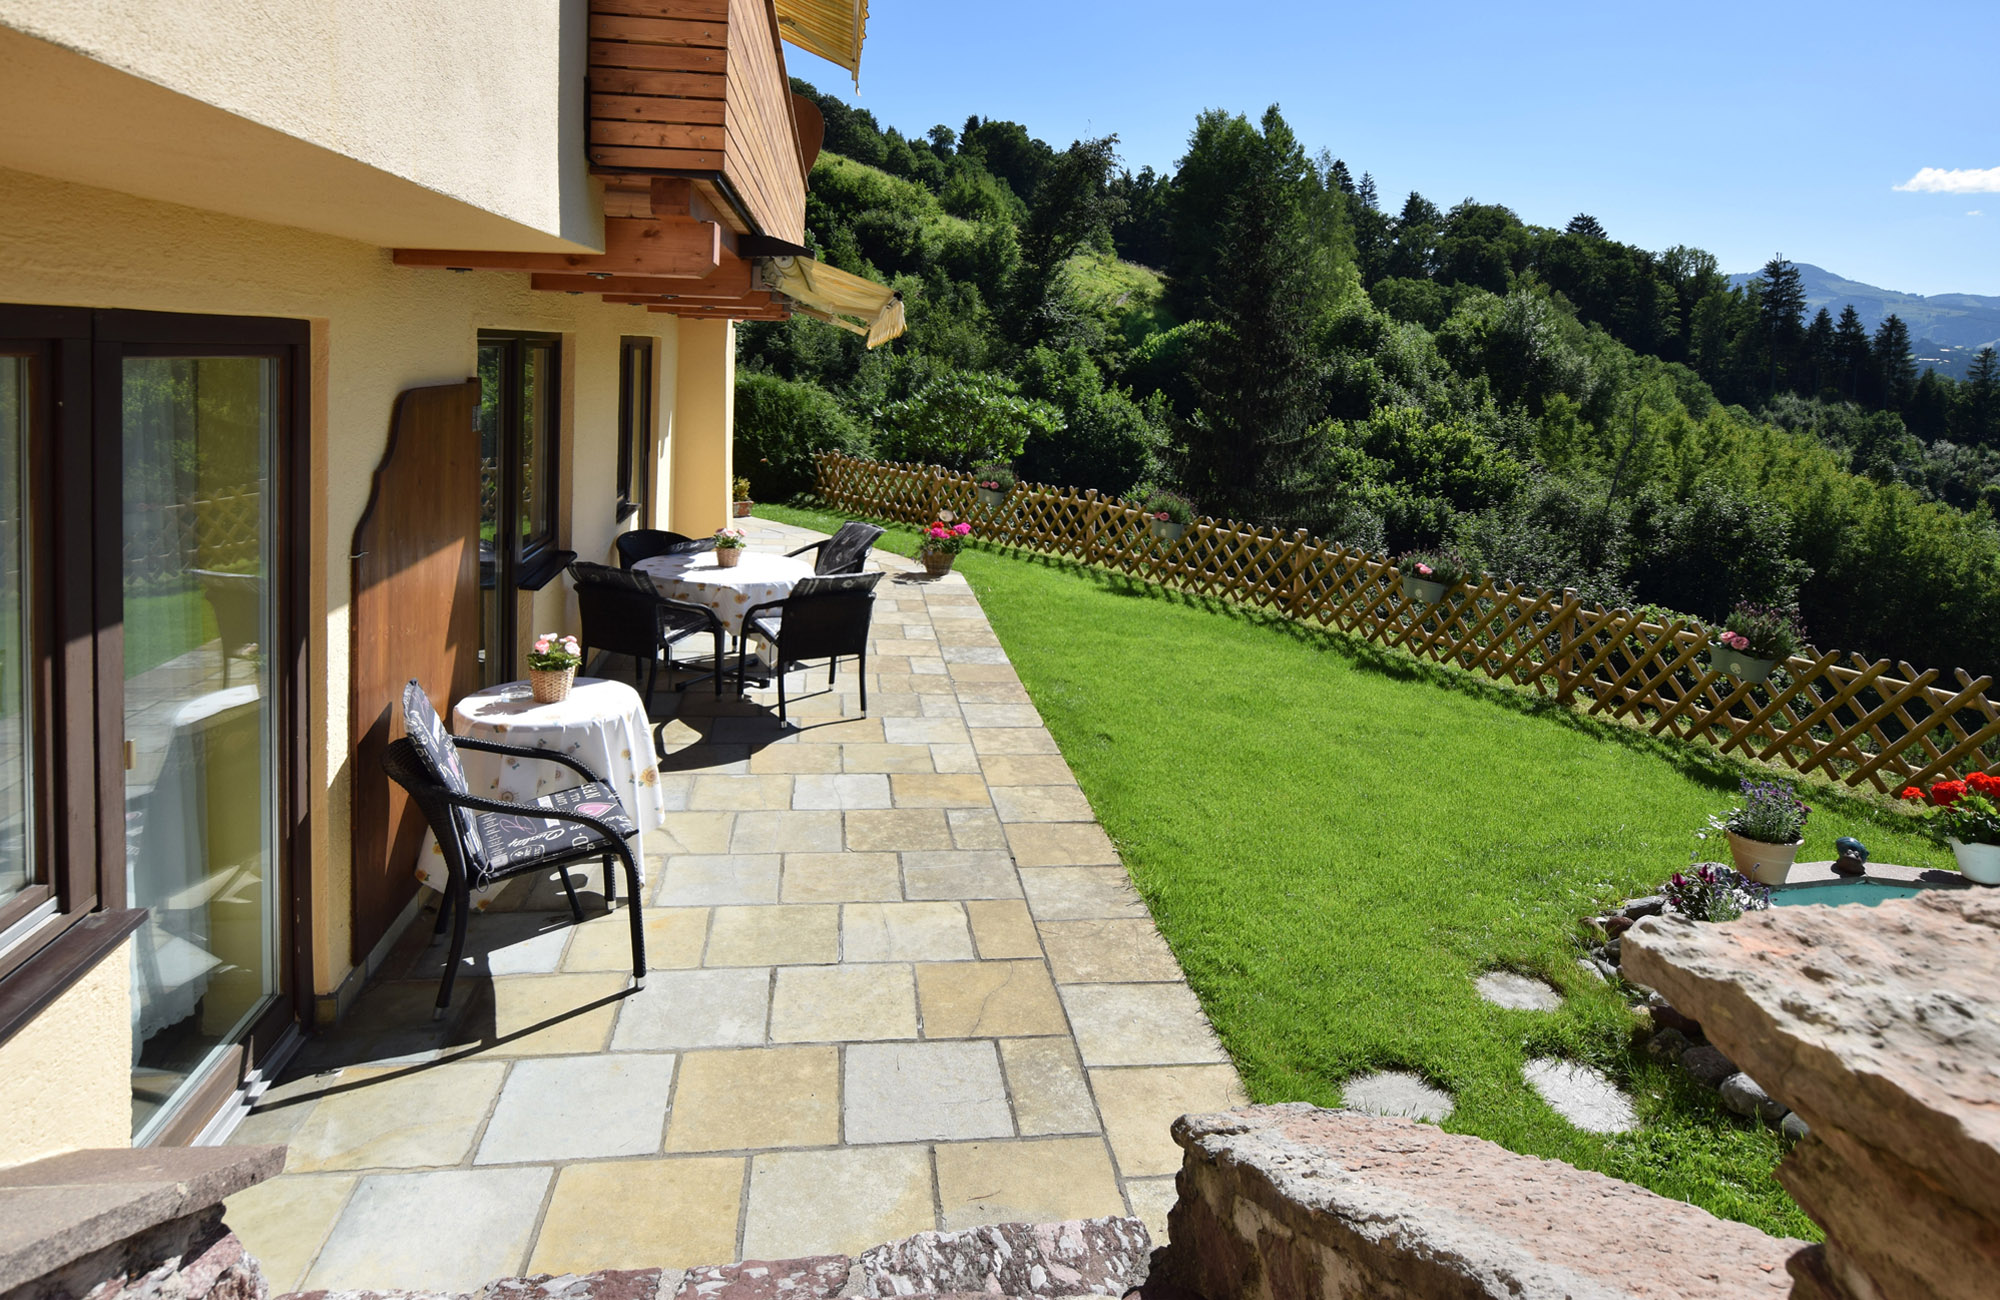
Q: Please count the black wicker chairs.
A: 5